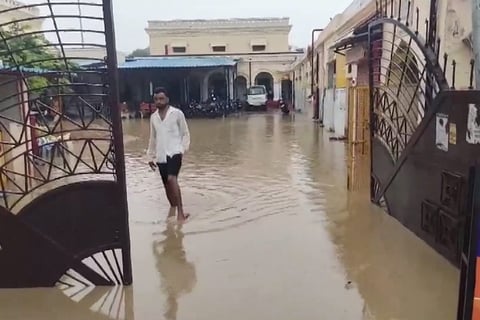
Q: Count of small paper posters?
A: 3